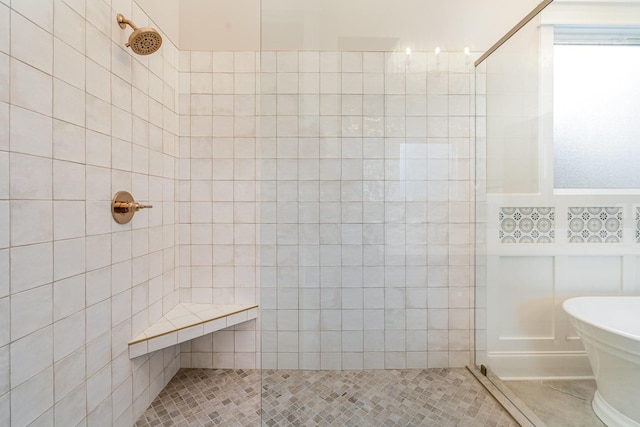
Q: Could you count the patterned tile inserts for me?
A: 3